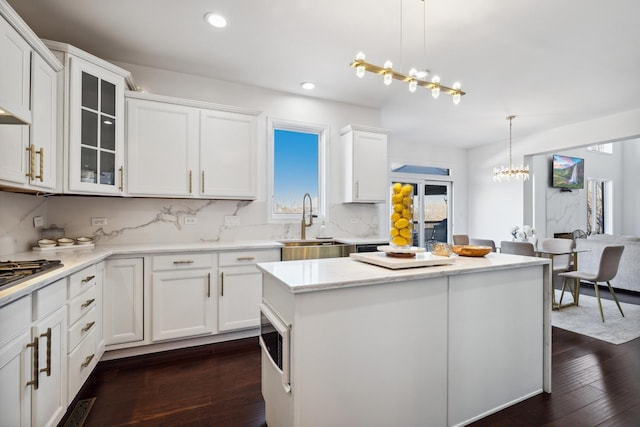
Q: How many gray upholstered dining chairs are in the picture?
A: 5